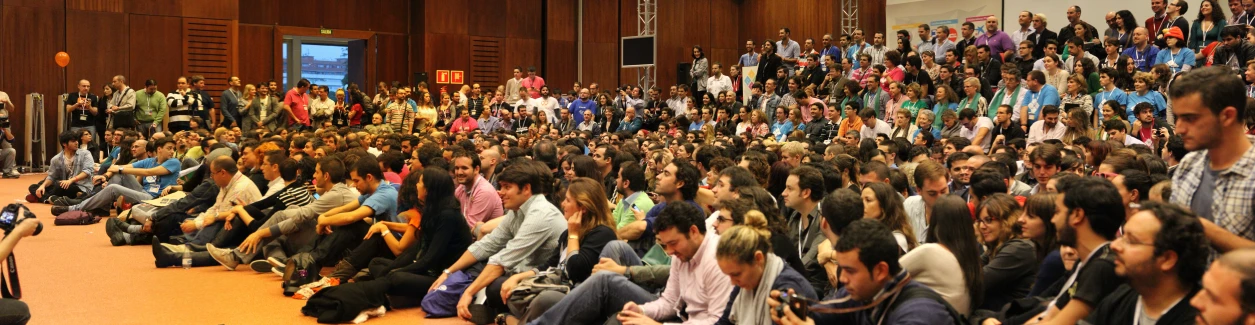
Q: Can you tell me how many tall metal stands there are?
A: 2